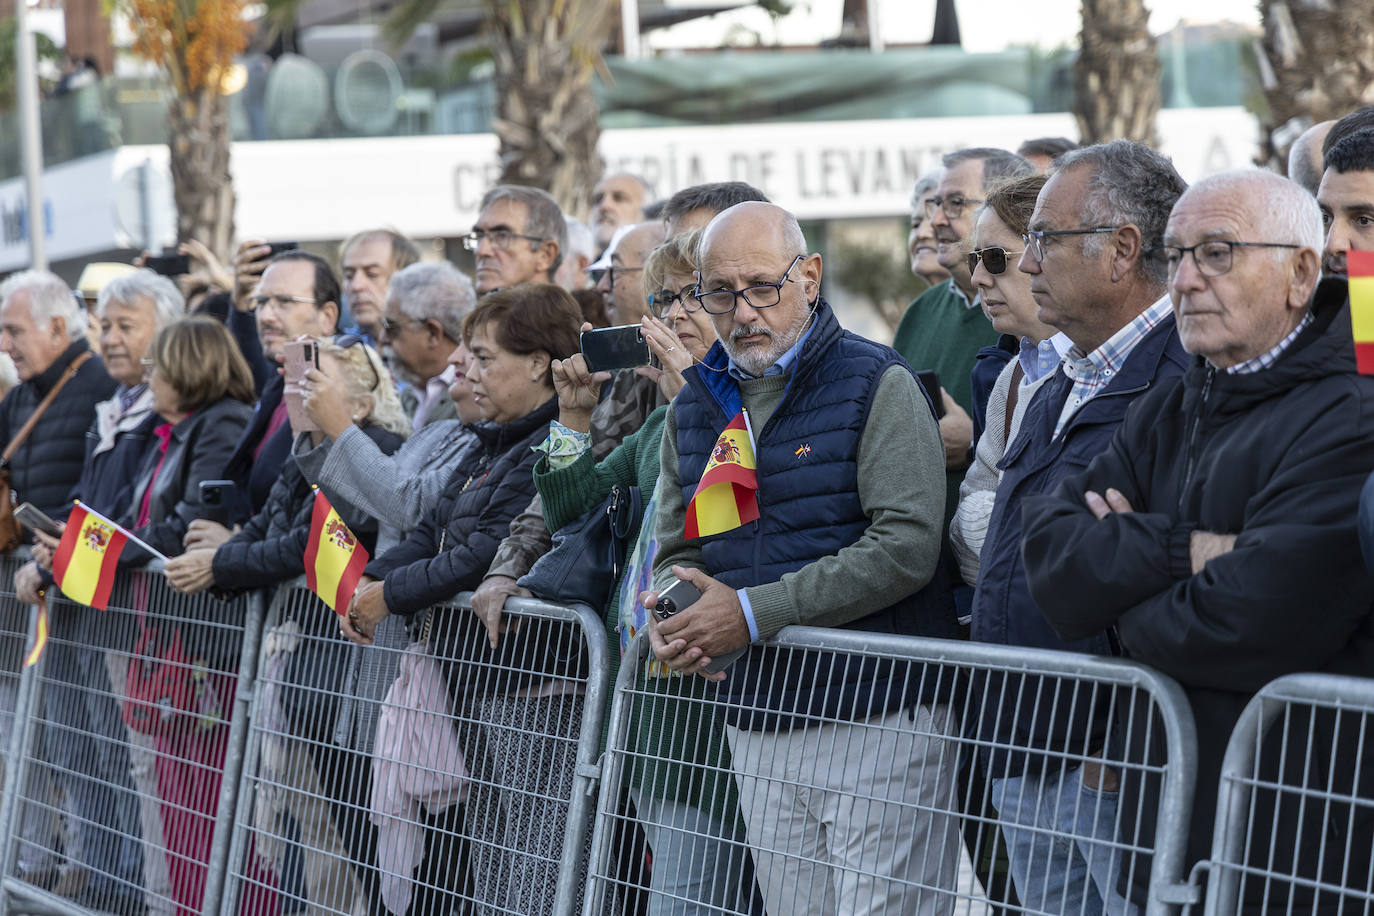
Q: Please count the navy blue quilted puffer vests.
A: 1